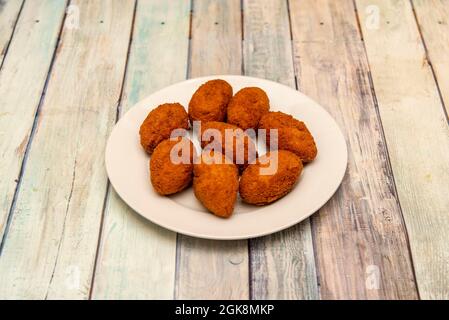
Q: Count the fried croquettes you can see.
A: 8